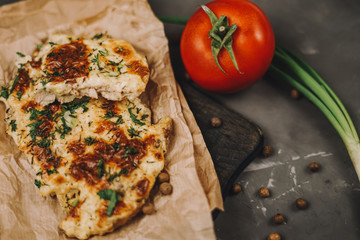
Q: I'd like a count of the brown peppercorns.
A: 12